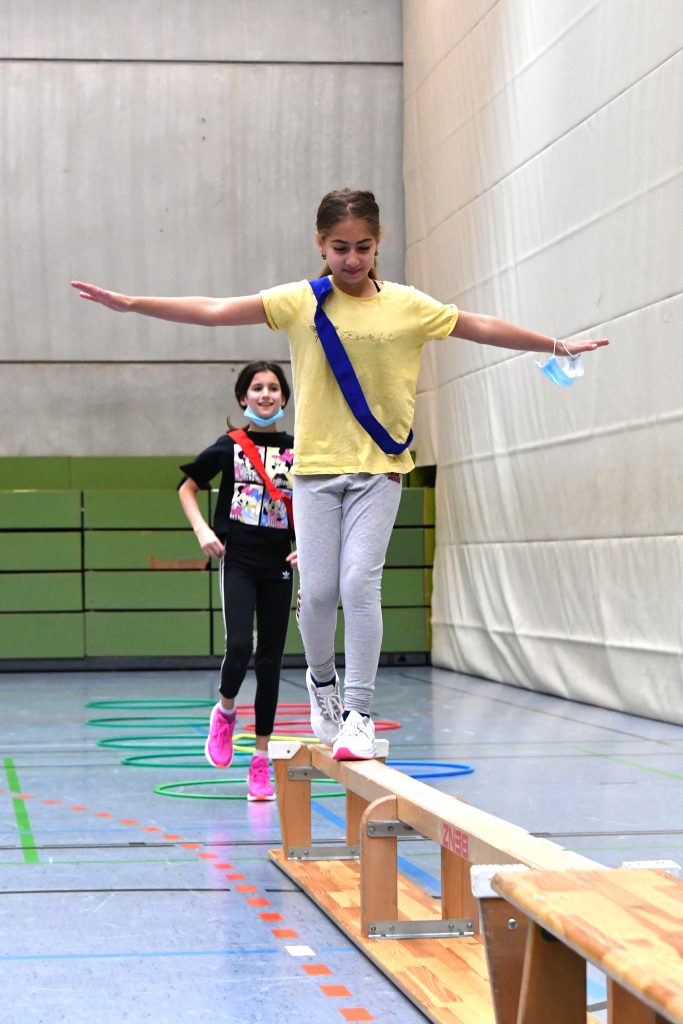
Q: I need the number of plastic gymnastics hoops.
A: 9